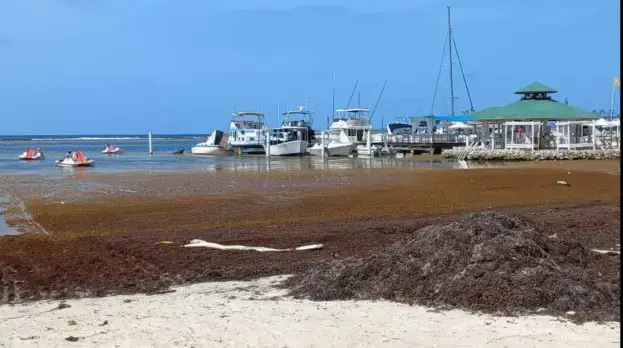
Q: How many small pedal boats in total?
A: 3